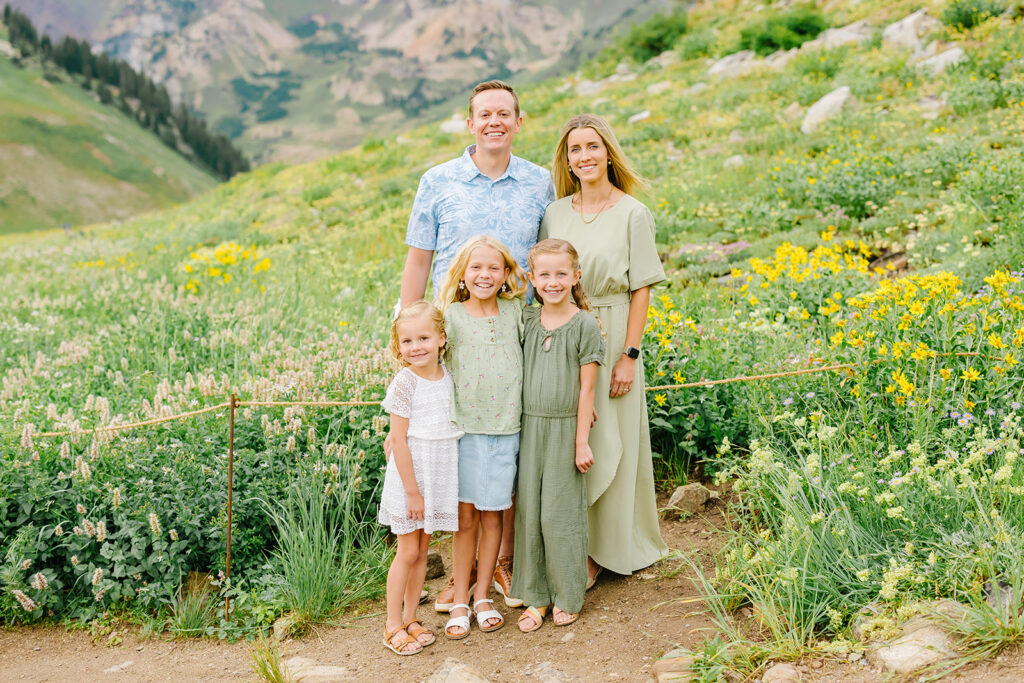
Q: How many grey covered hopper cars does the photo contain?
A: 0